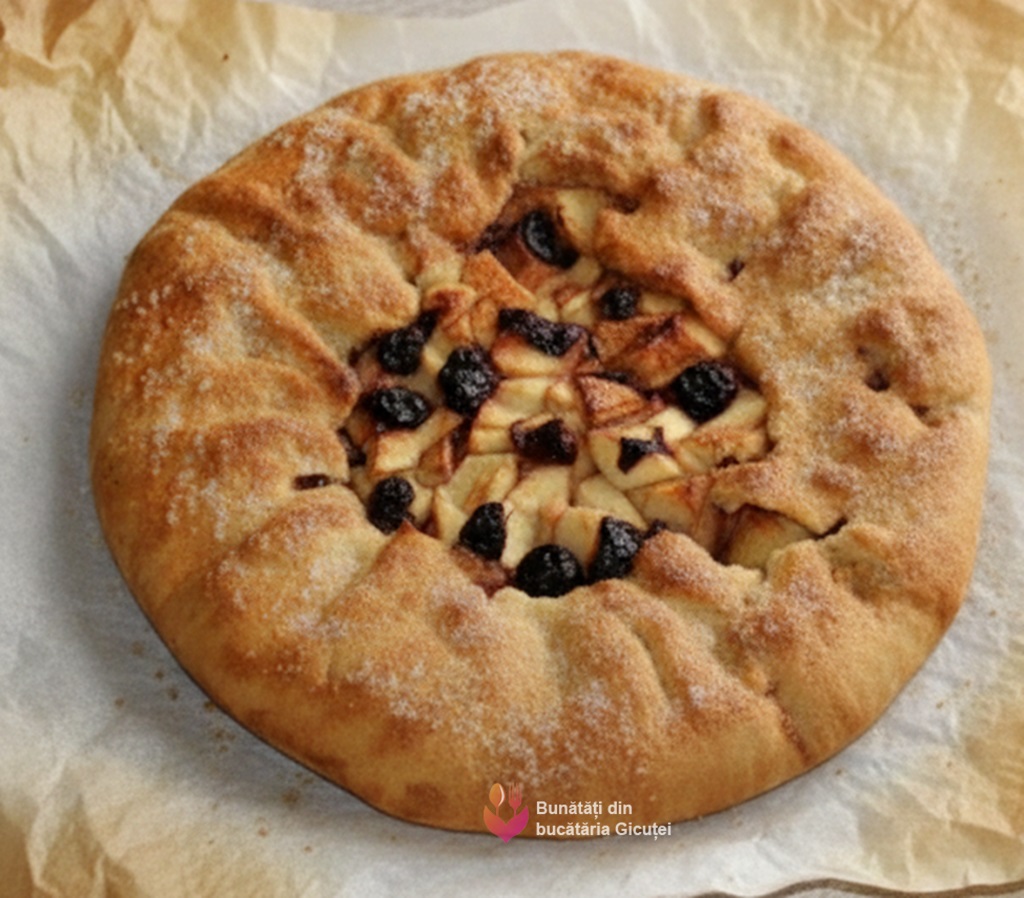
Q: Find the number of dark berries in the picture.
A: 13